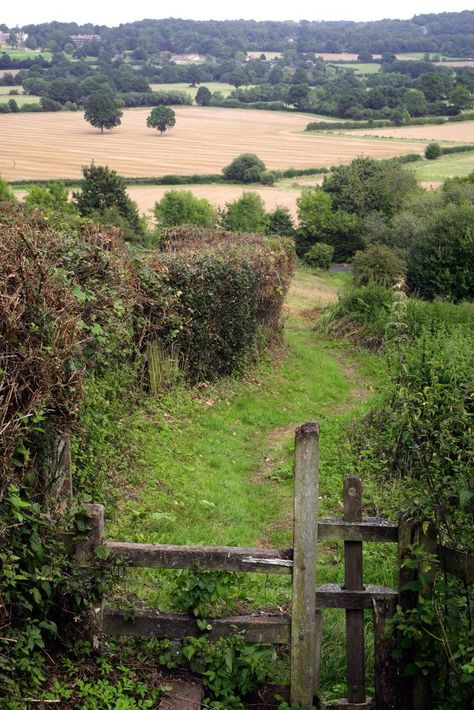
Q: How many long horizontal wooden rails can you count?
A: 2